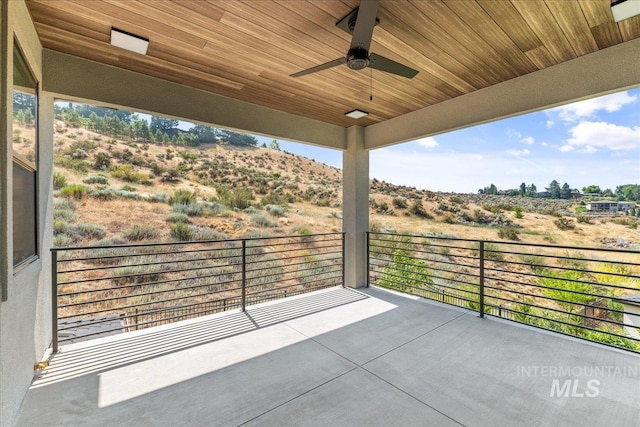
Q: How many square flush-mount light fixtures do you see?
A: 3